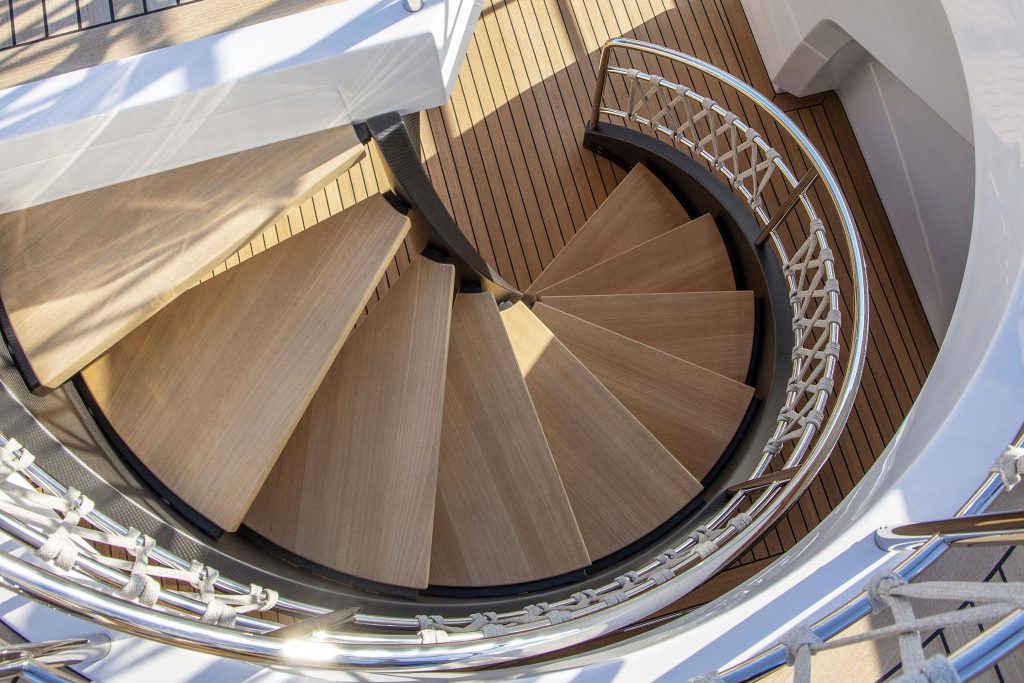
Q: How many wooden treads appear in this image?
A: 9